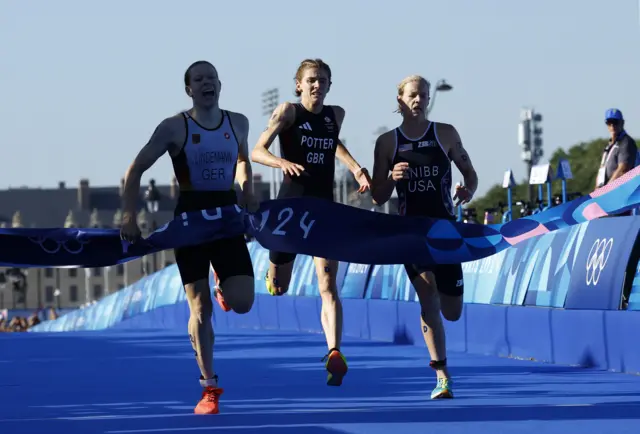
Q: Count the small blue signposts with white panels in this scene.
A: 3